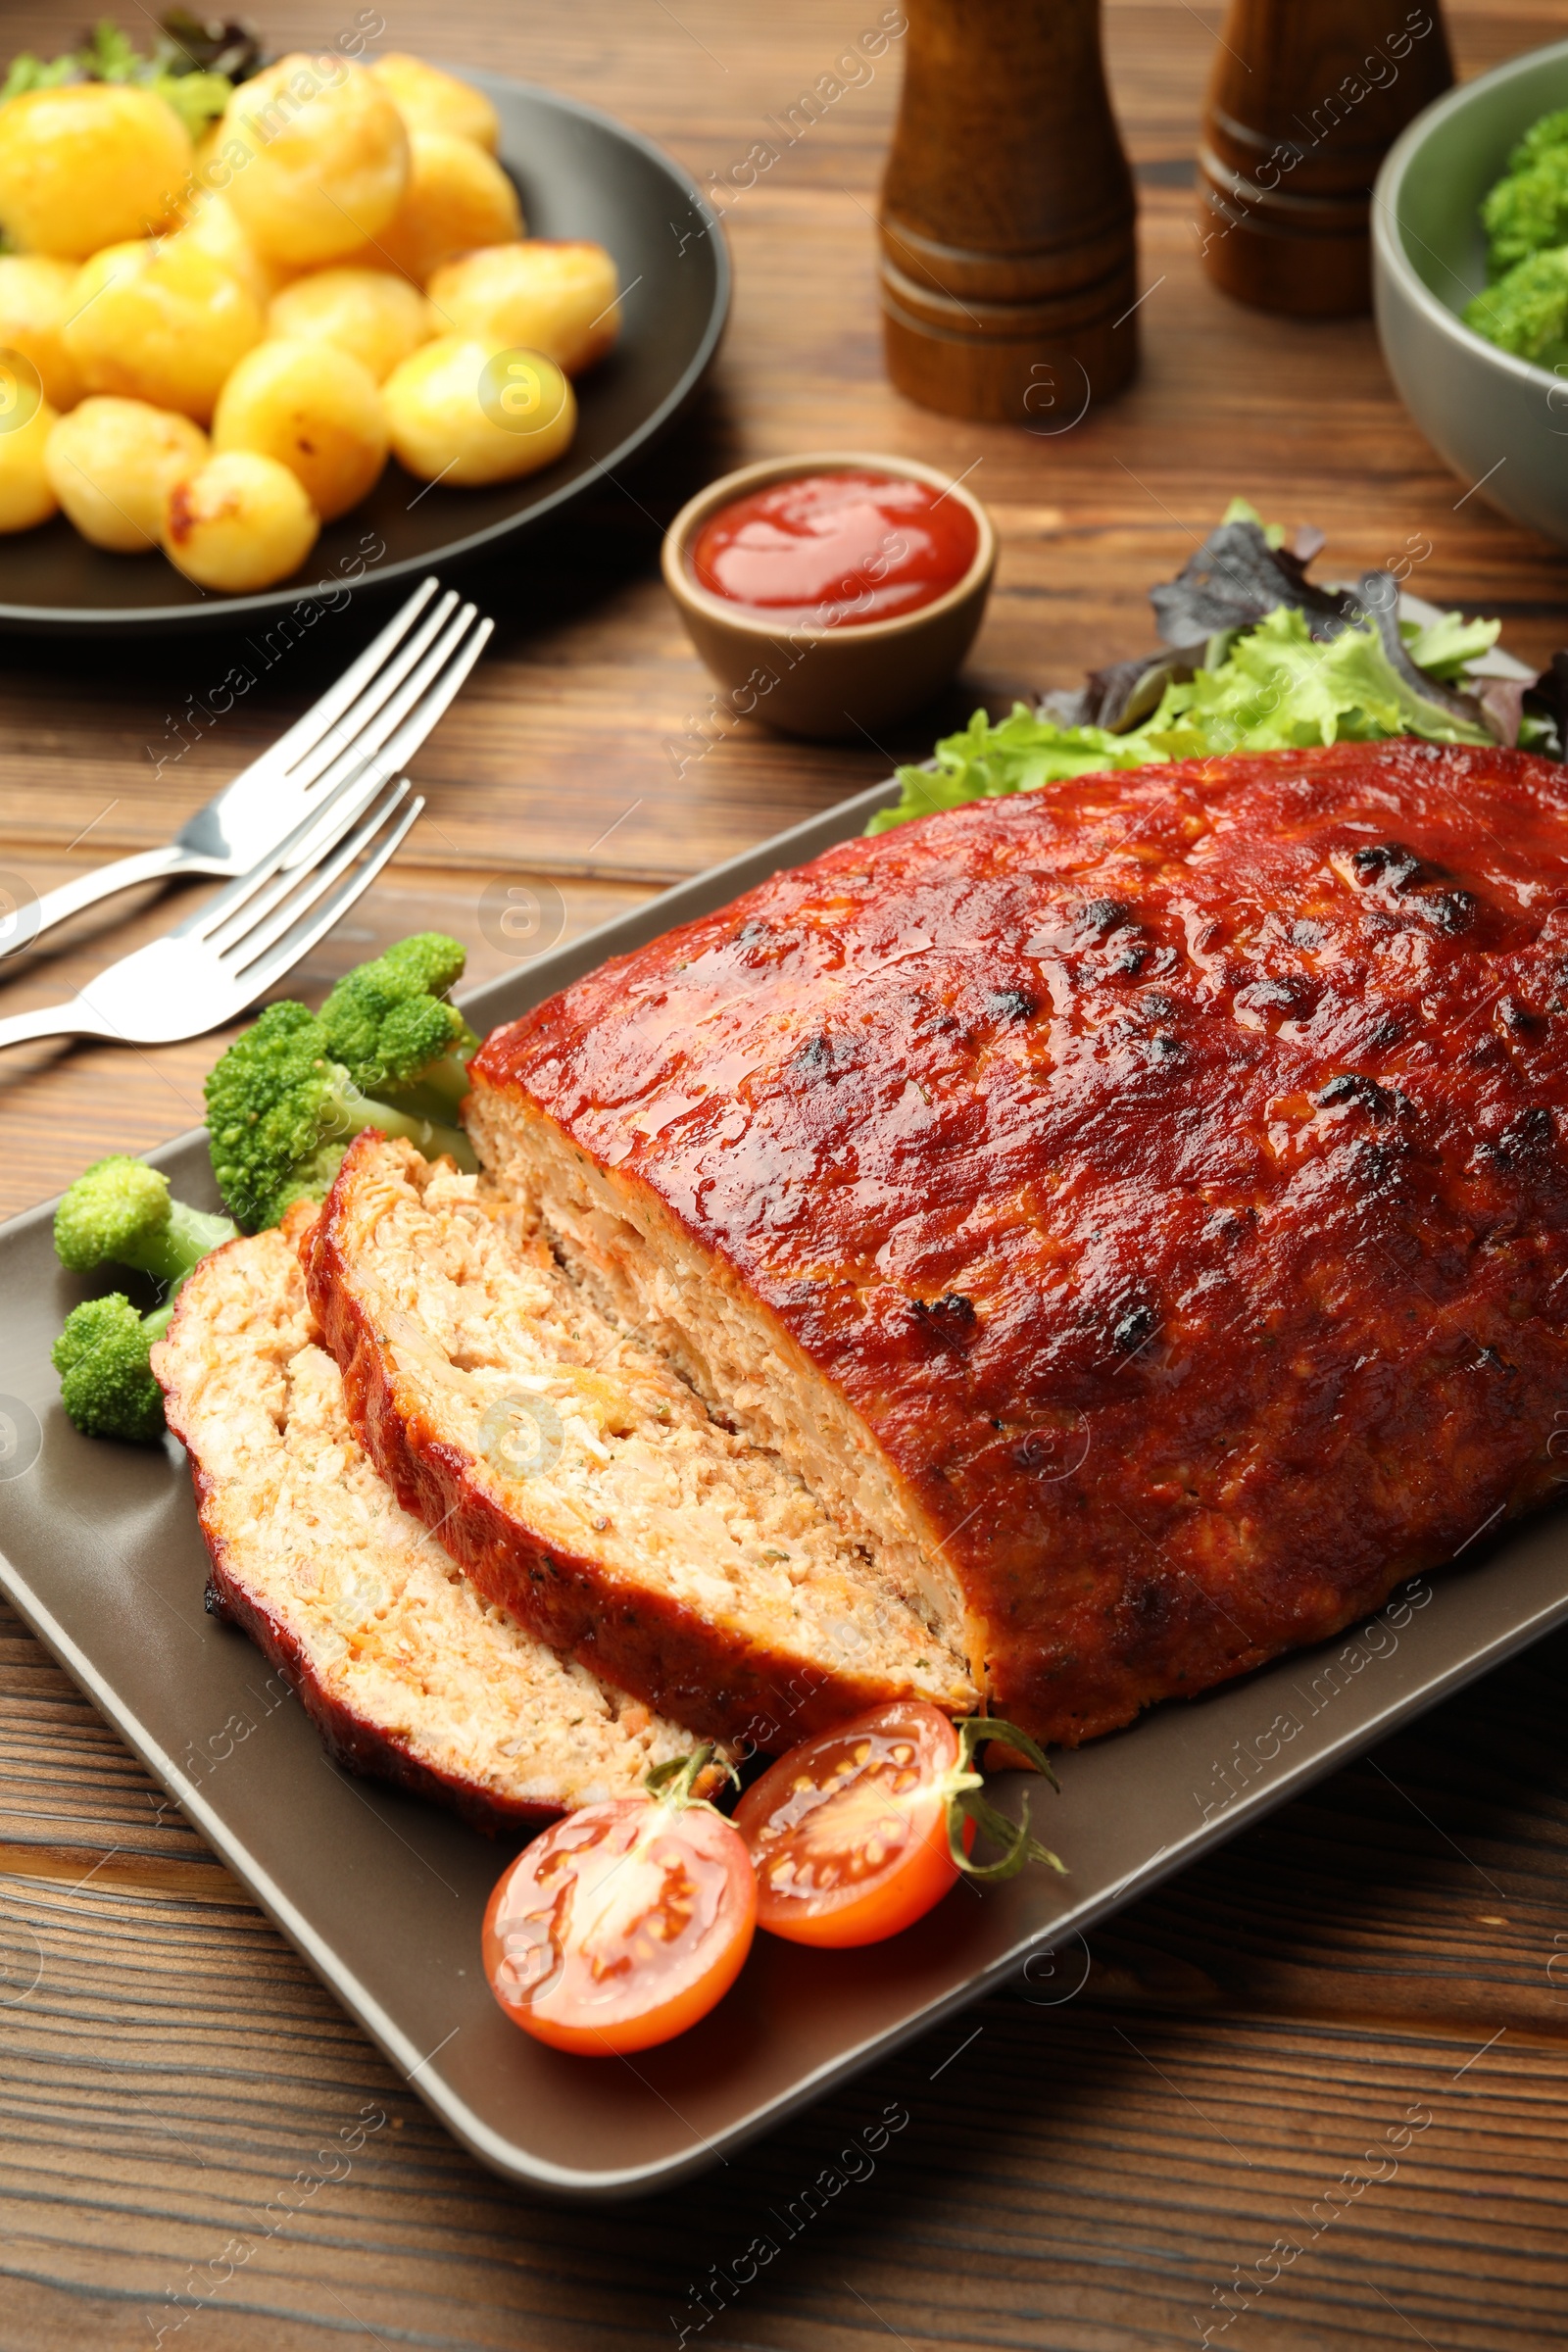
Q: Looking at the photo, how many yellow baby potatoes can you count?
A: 14